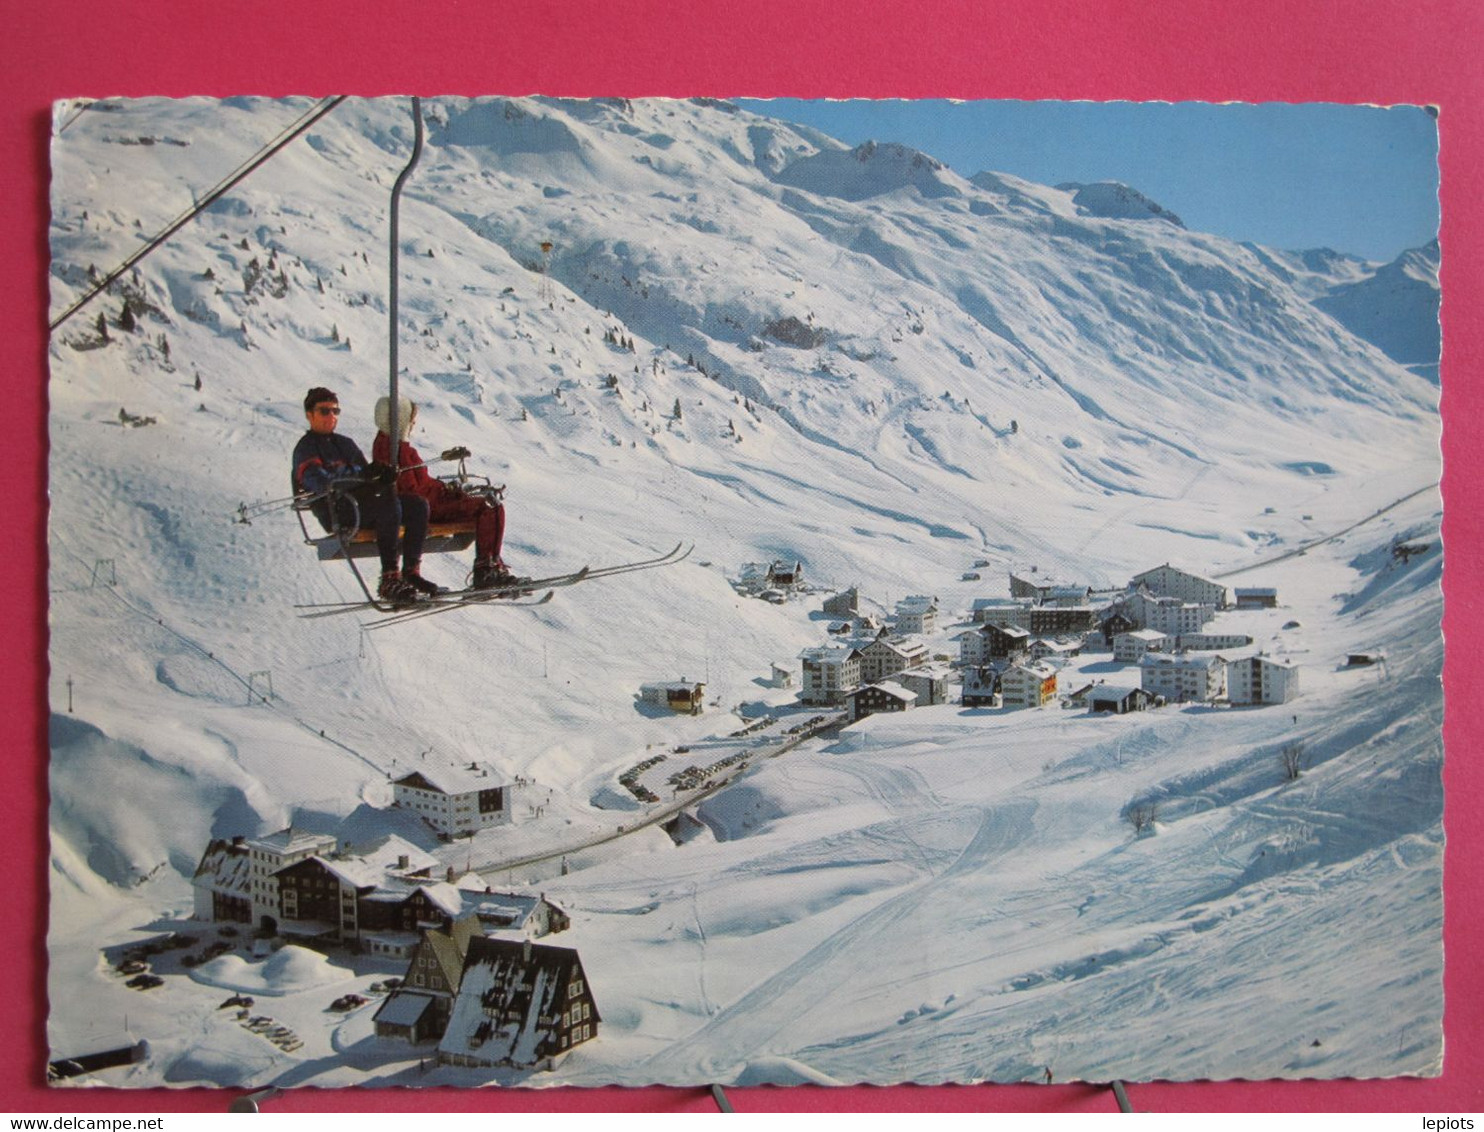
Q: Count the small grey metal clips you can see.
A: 3